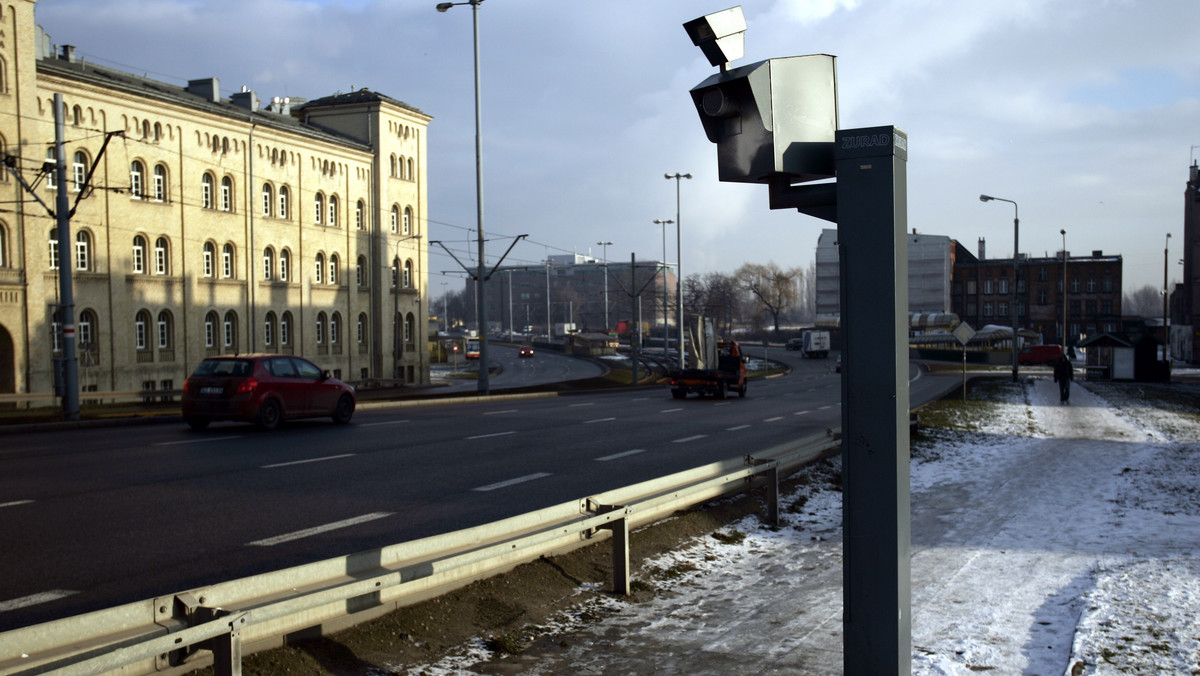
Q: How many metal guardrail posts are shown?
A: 3